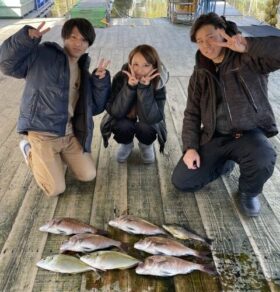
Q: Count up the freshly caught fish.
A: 8